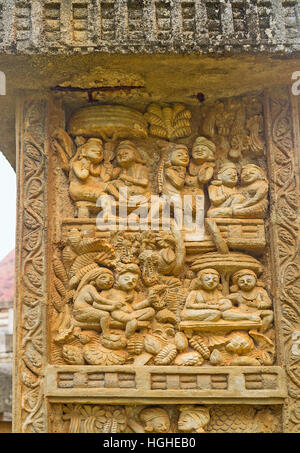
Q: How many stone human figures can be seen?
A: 12